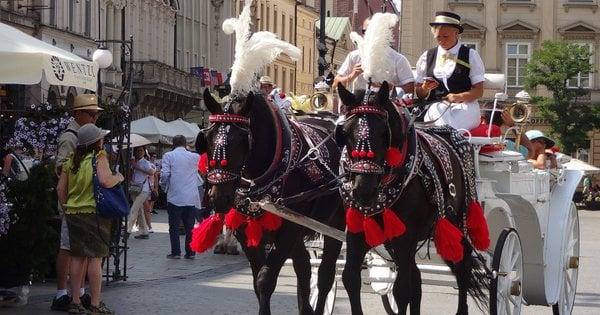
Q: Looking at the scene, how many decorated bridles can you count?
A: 2